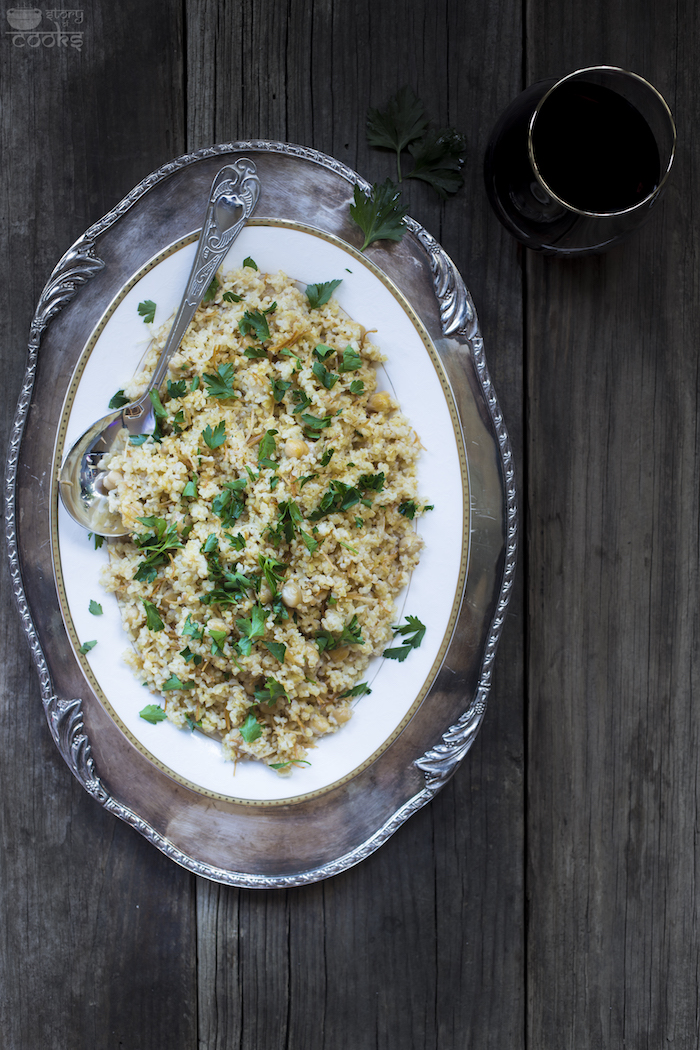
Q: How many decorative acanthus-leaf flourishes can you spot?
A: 4